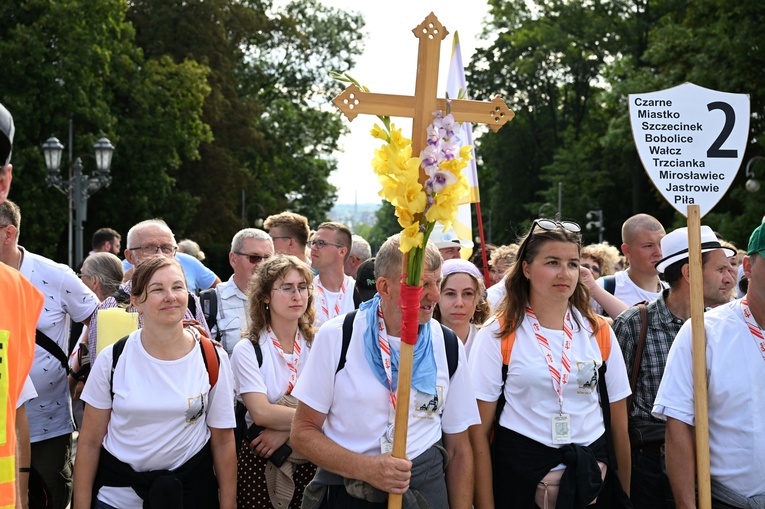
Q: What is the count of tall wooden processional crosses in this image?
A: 1